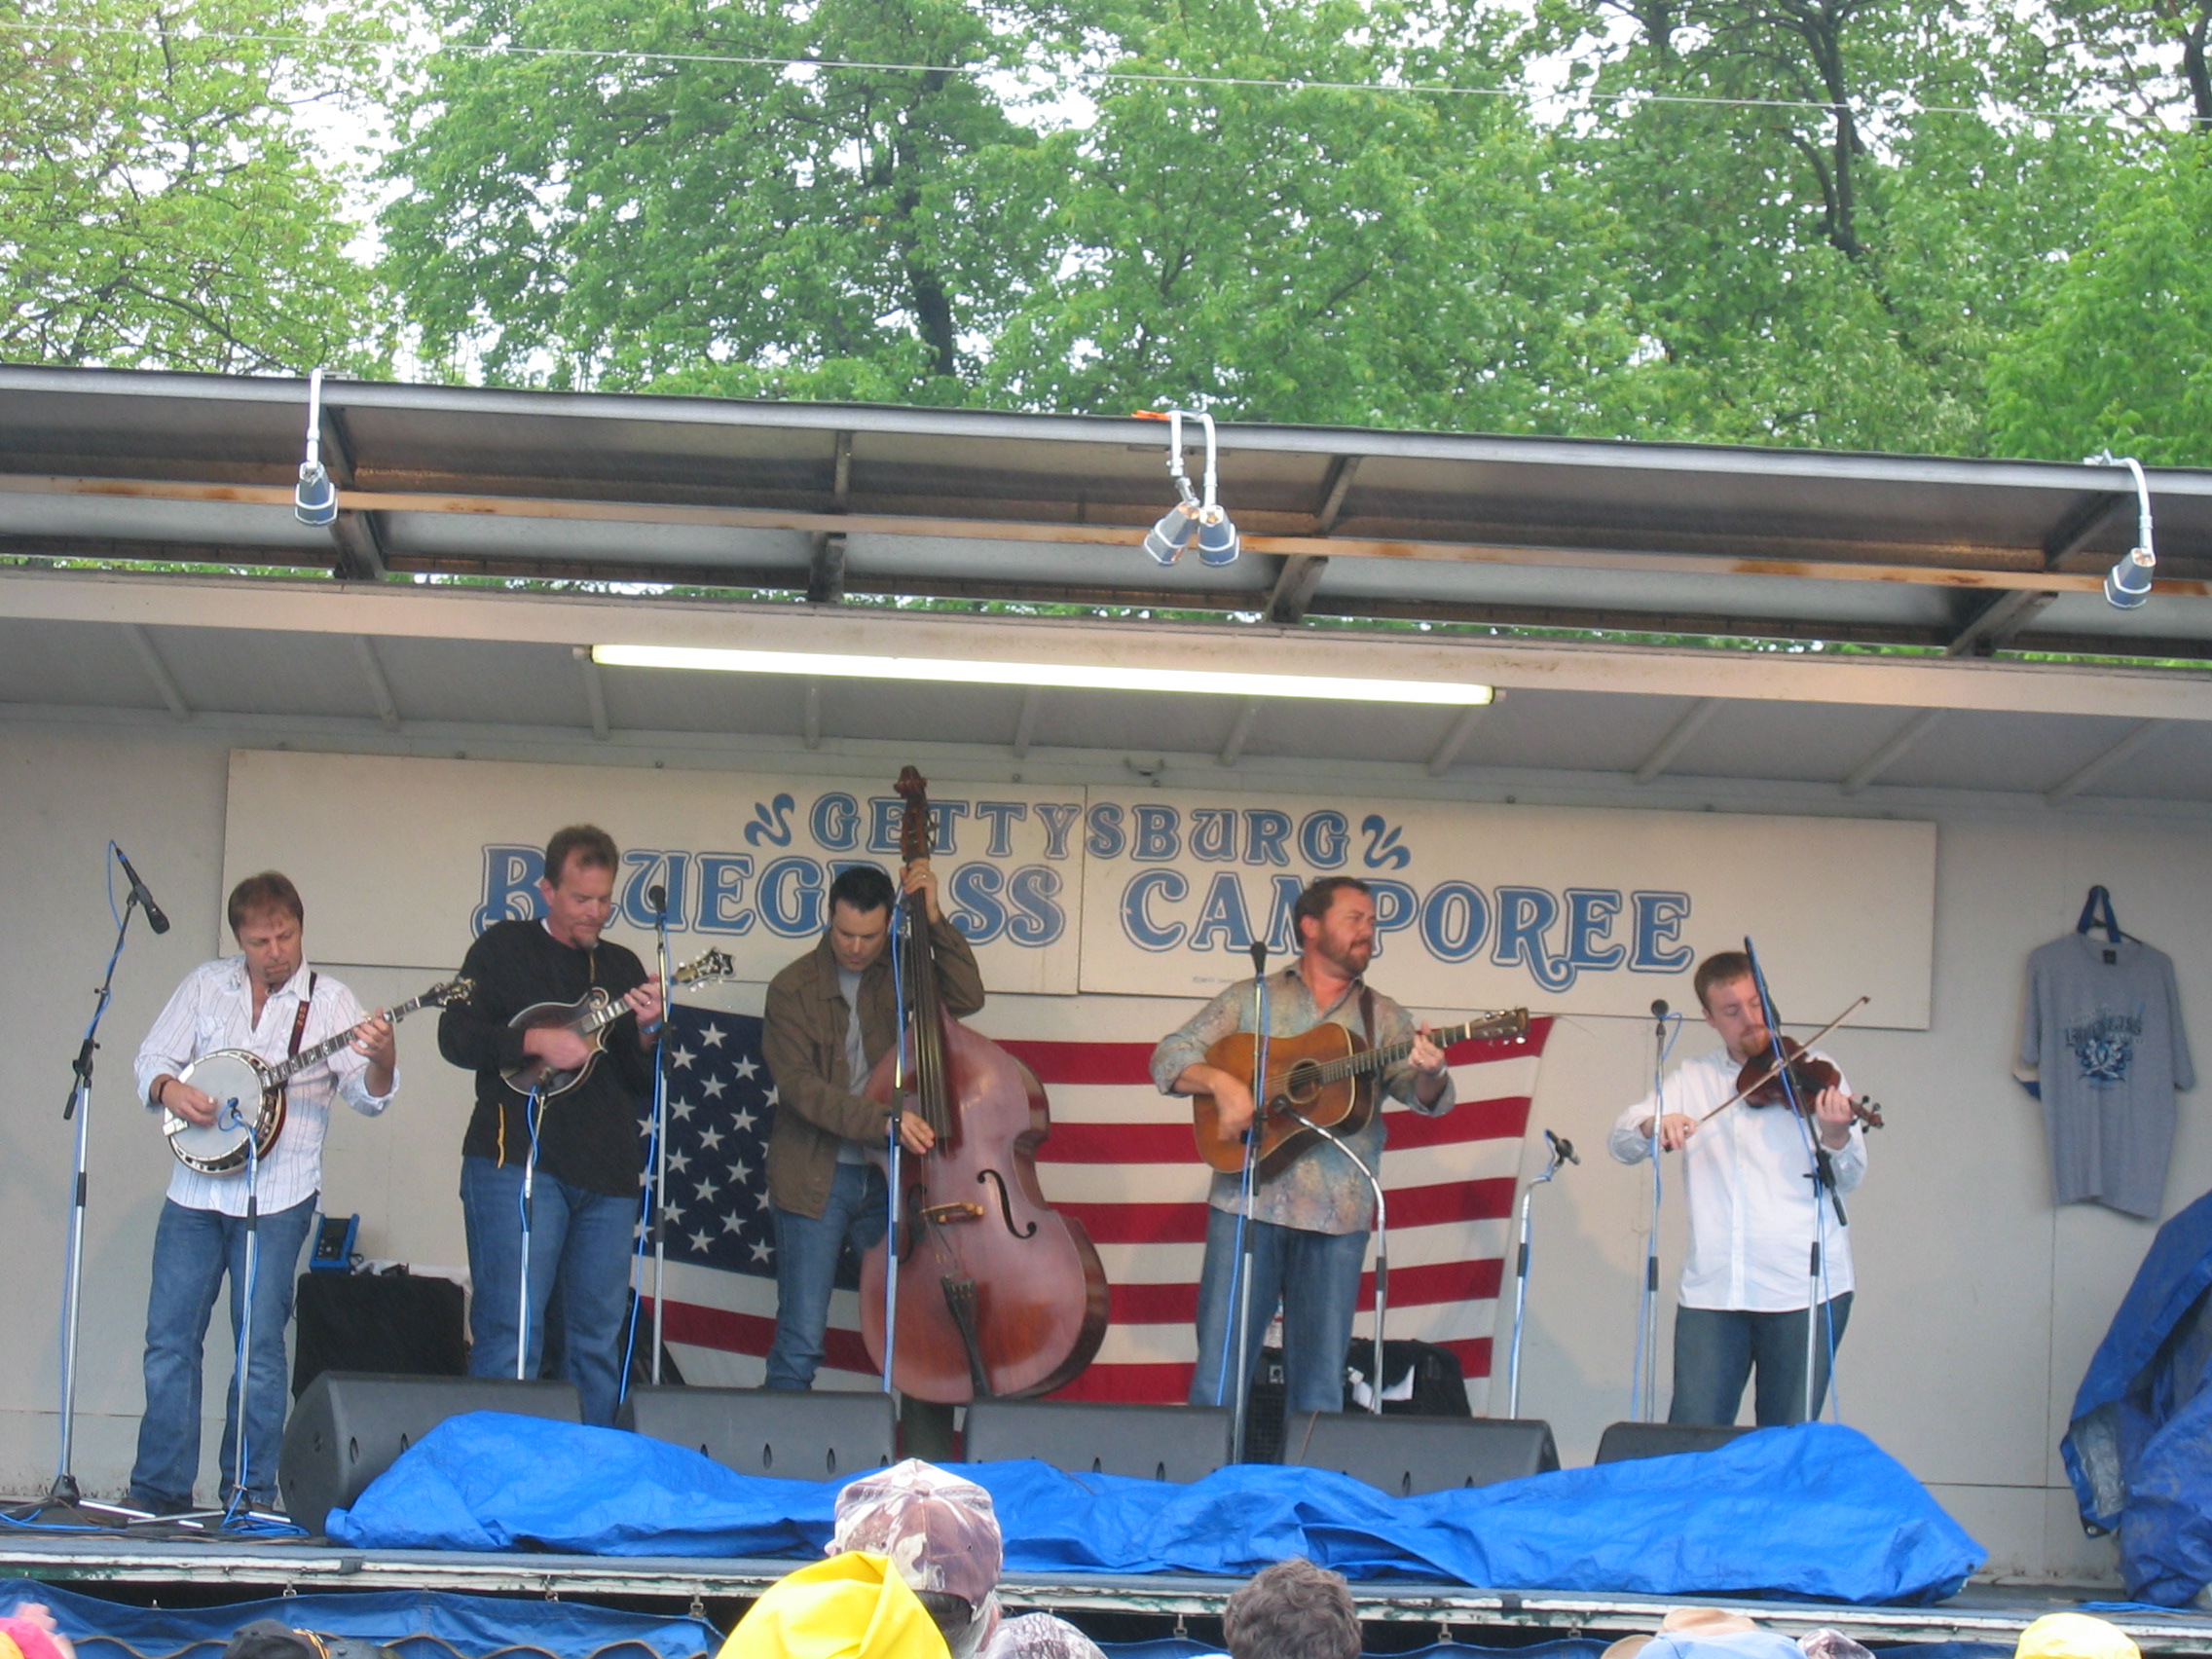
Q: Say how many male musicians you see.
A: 5